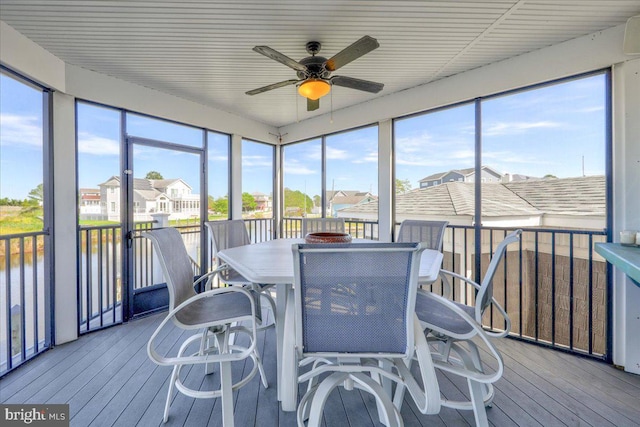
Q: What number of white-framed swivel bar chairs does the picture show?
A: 6